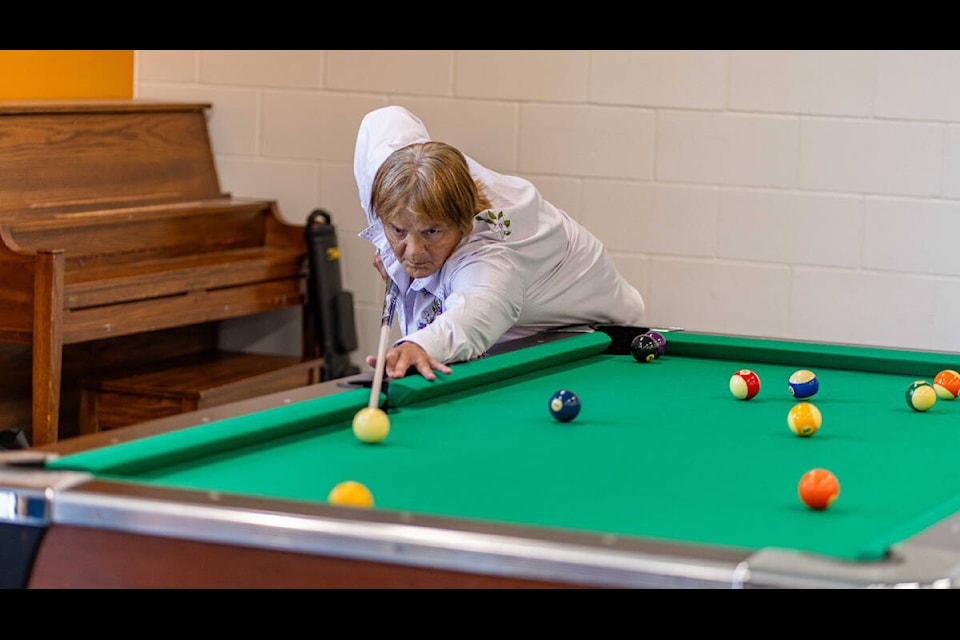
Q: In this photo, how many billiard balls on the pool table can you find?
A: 11